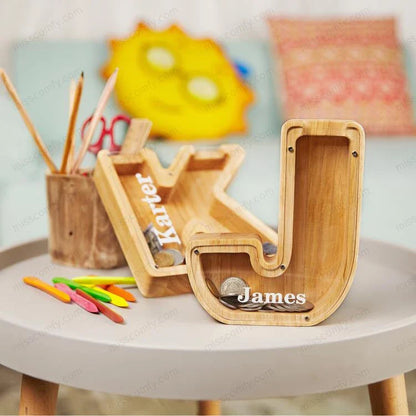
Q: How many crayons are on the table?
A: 7